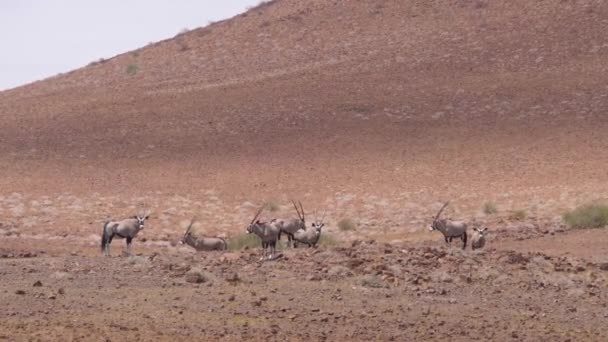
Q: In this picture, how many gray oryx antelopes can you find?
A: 7